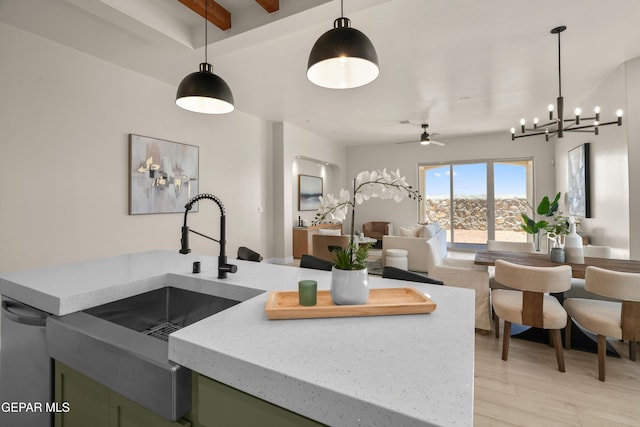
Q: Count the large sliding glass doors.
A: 1